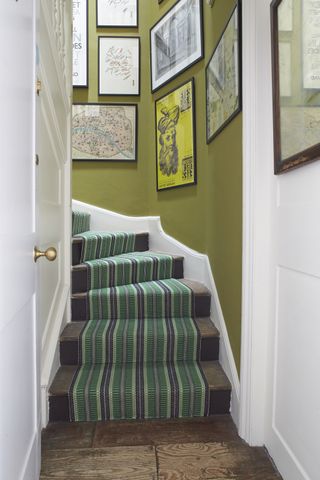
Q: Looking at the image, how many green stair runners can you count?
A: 1